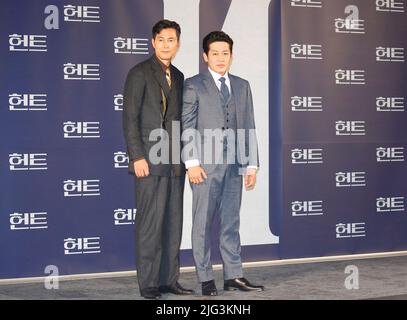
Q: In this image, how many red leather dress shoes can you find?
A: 0